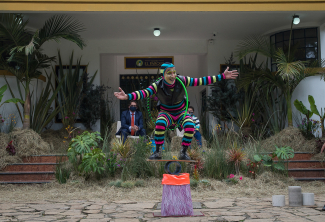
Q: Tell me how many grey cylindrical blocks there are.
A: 3